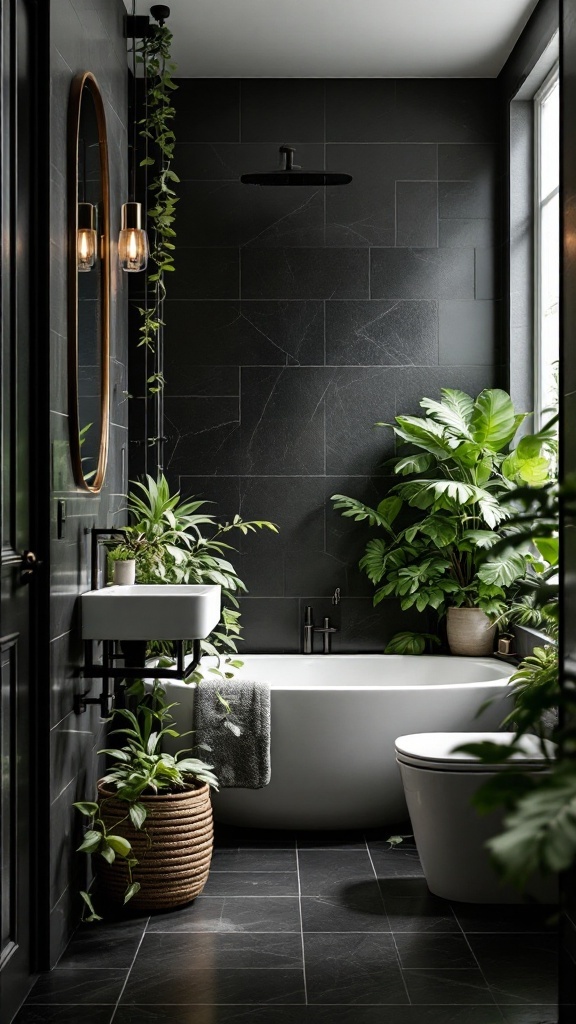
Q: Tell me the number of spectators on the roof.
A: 0